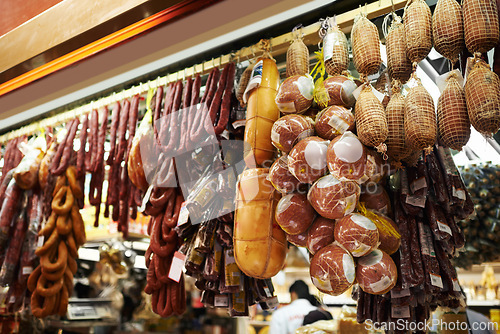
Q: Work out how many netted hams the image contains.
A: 12